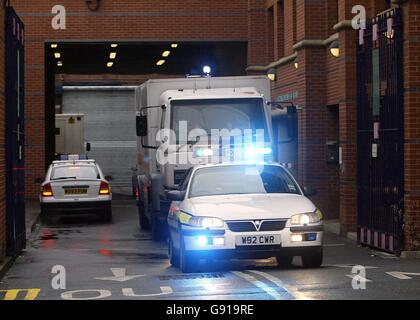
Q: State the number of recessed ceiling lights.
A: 9